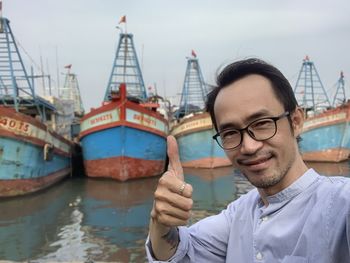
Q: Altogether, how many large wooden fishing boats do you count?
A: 4